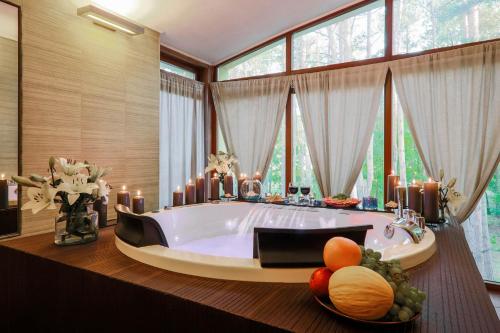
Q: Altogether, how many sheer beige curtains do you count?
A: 4